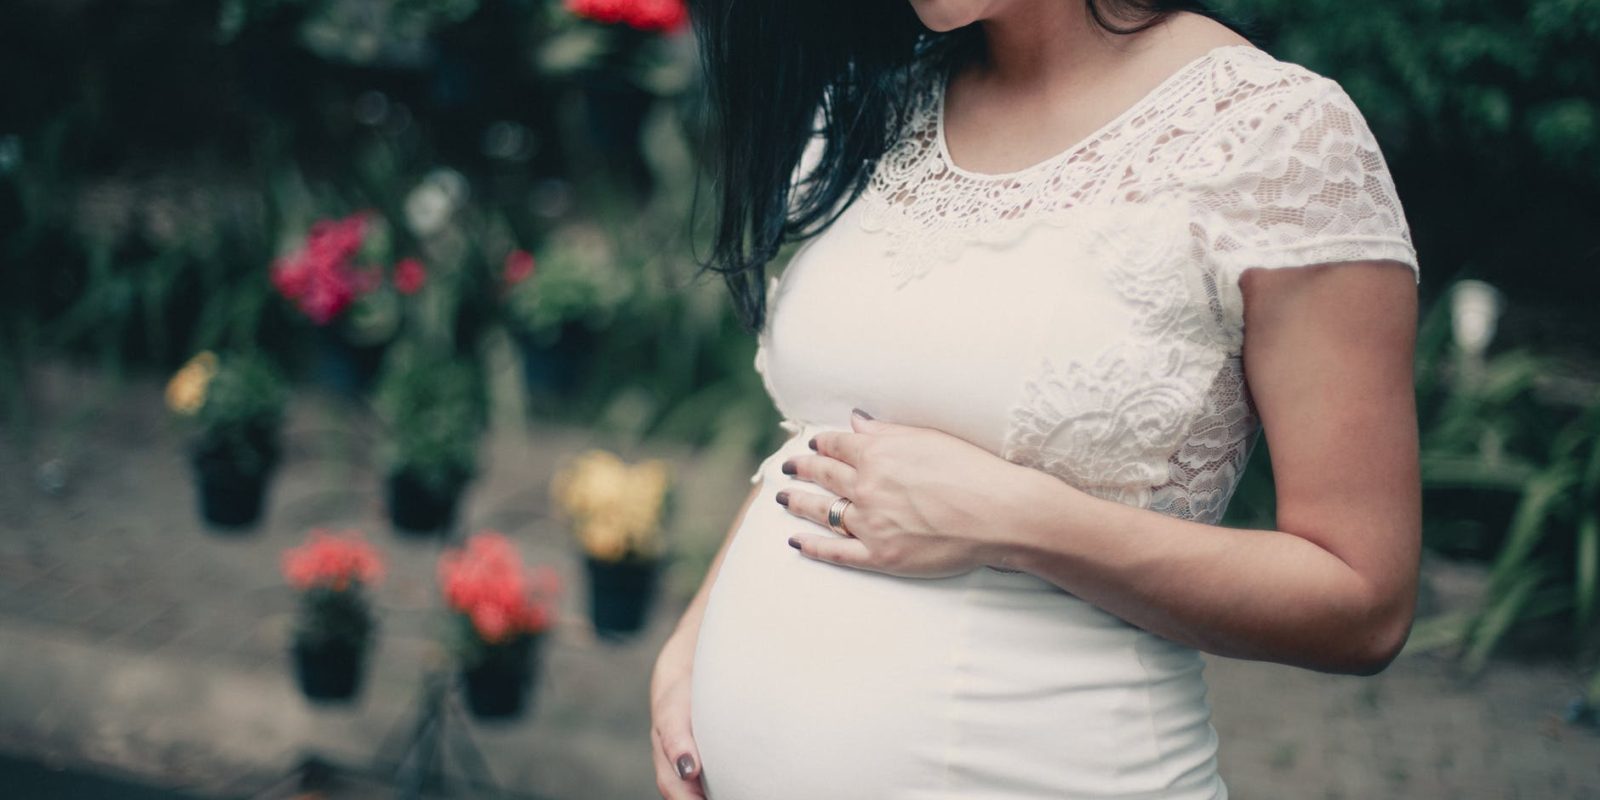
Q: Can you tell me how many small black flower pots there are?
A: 5